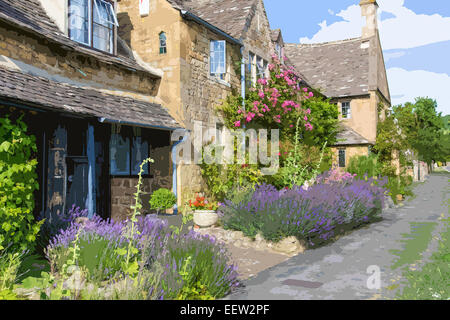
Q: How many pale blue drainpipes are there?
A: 2